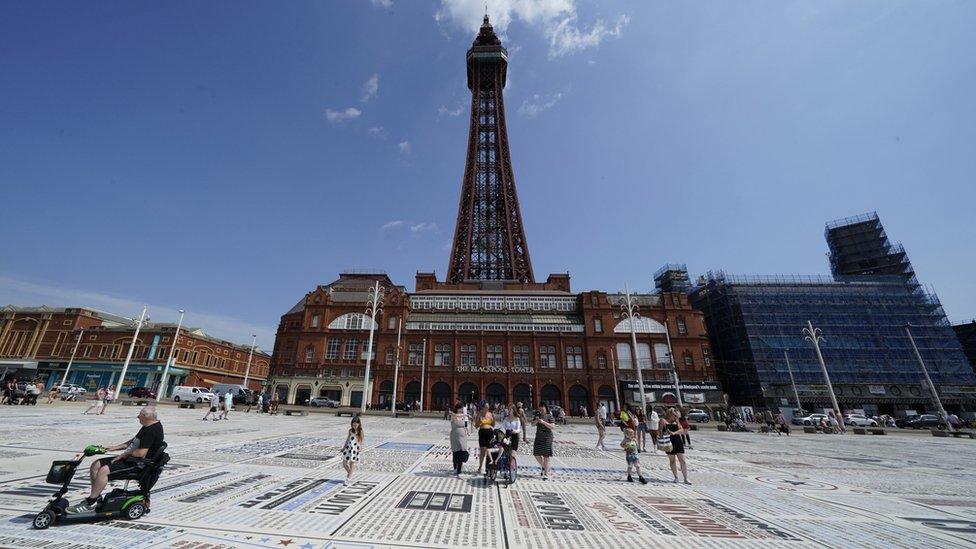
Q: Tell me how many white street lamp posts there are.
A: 13